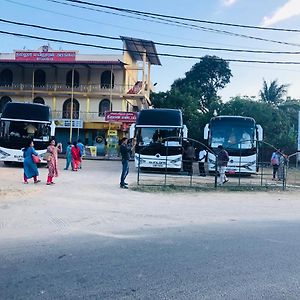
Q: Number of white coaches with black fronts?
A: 3